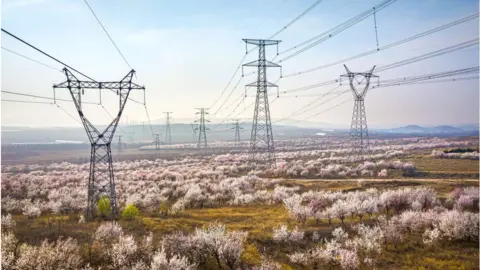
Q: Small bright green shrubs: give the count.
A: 2